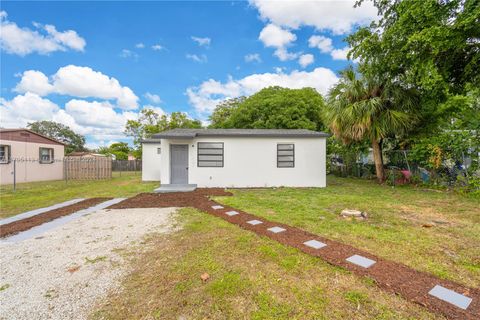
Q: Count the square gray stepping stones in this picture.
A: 7